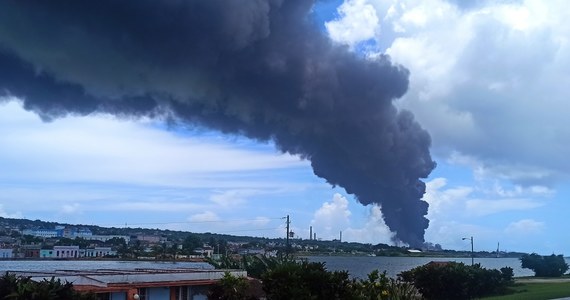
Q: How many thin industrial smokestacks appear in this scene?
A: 3